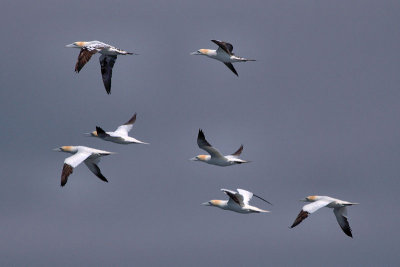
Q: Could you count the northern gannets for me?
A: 7